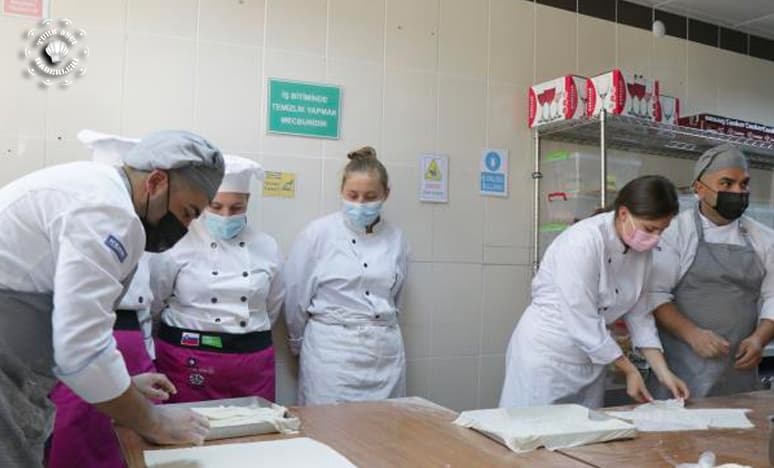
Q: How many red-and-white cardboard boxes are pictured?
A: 3